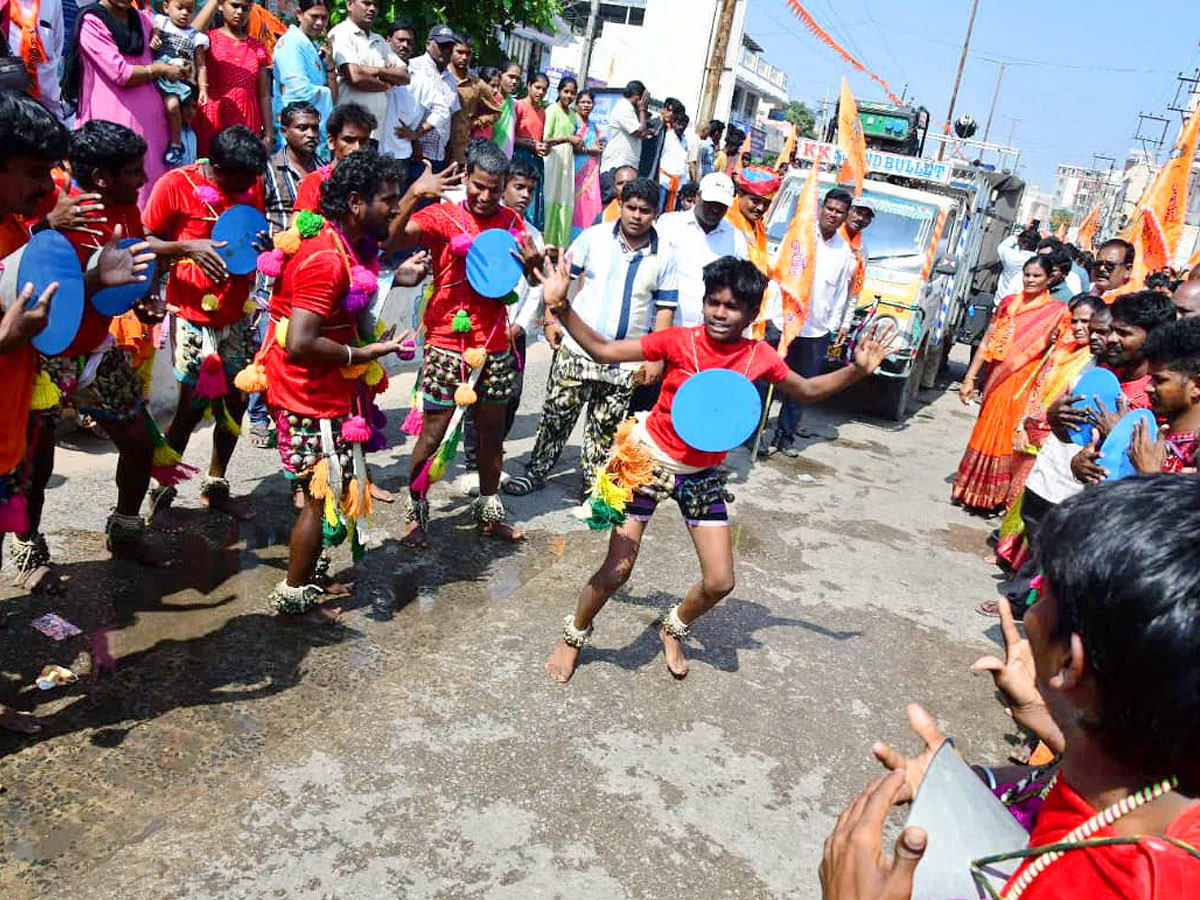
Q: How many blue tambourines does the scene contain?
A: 7